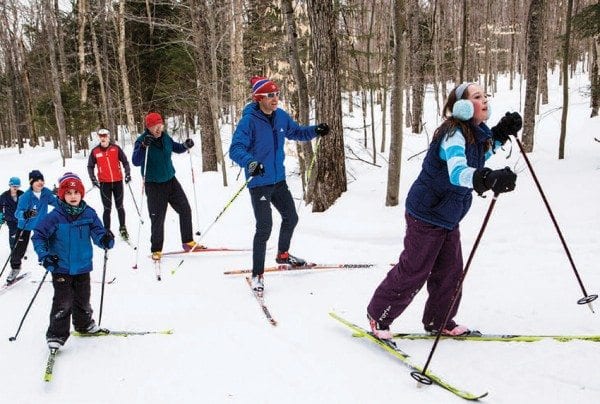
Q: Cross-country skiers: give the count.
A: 7